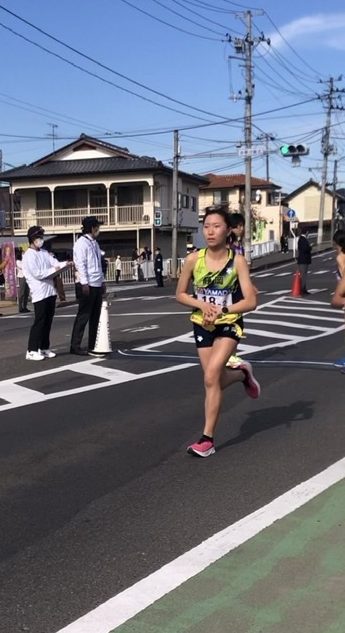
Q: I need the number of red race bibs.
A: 0